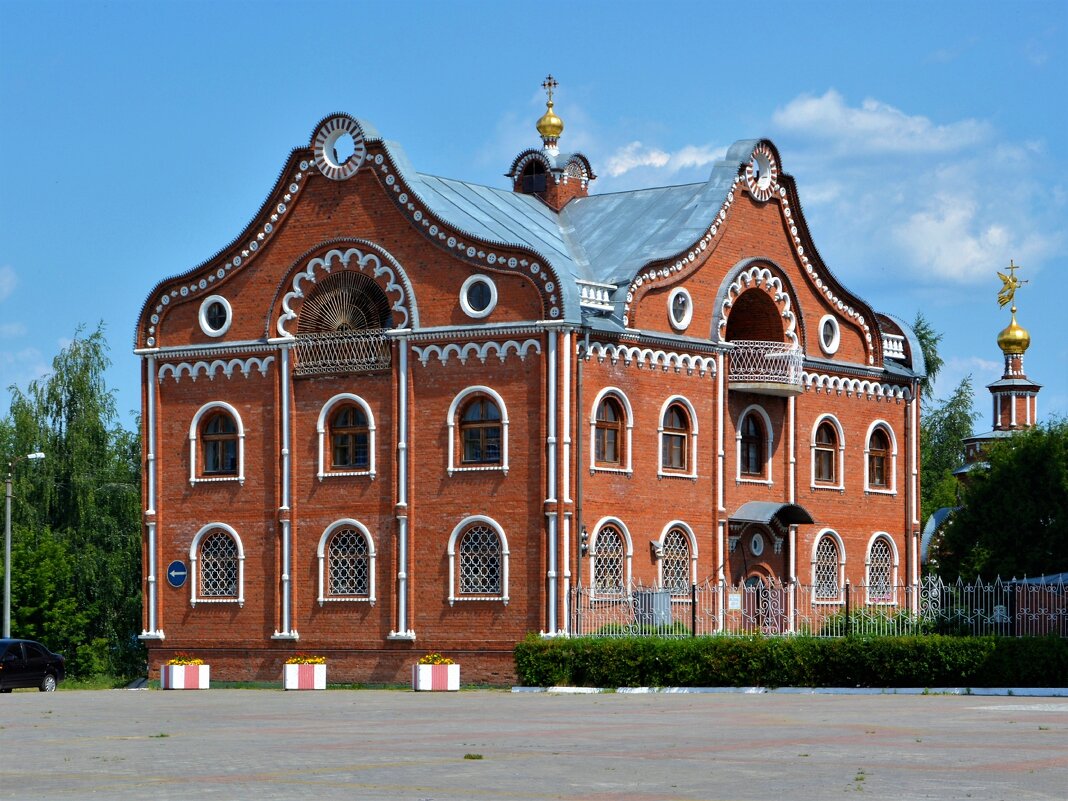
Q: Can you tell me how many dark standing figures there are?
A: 0